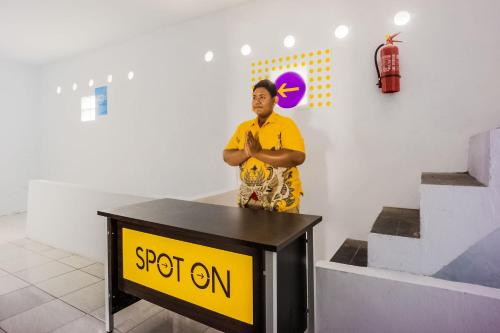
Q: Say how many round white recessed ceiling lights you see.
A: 10